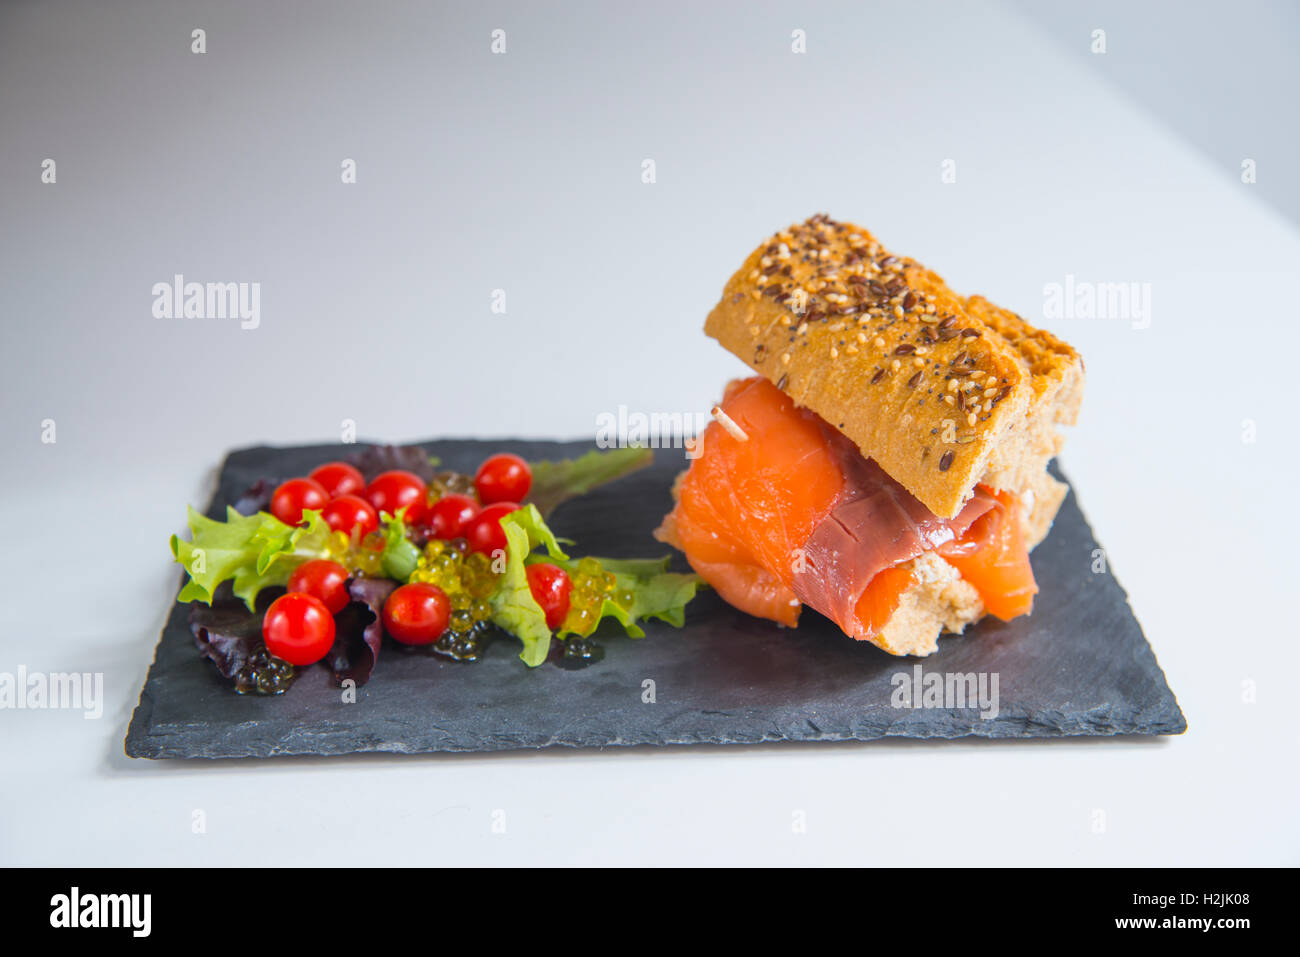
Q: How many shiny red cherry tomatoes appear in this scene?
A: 11